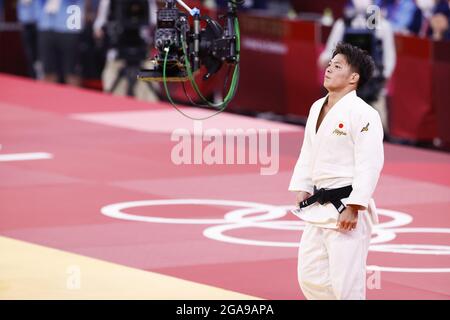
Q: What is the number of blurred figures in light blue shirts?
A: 2